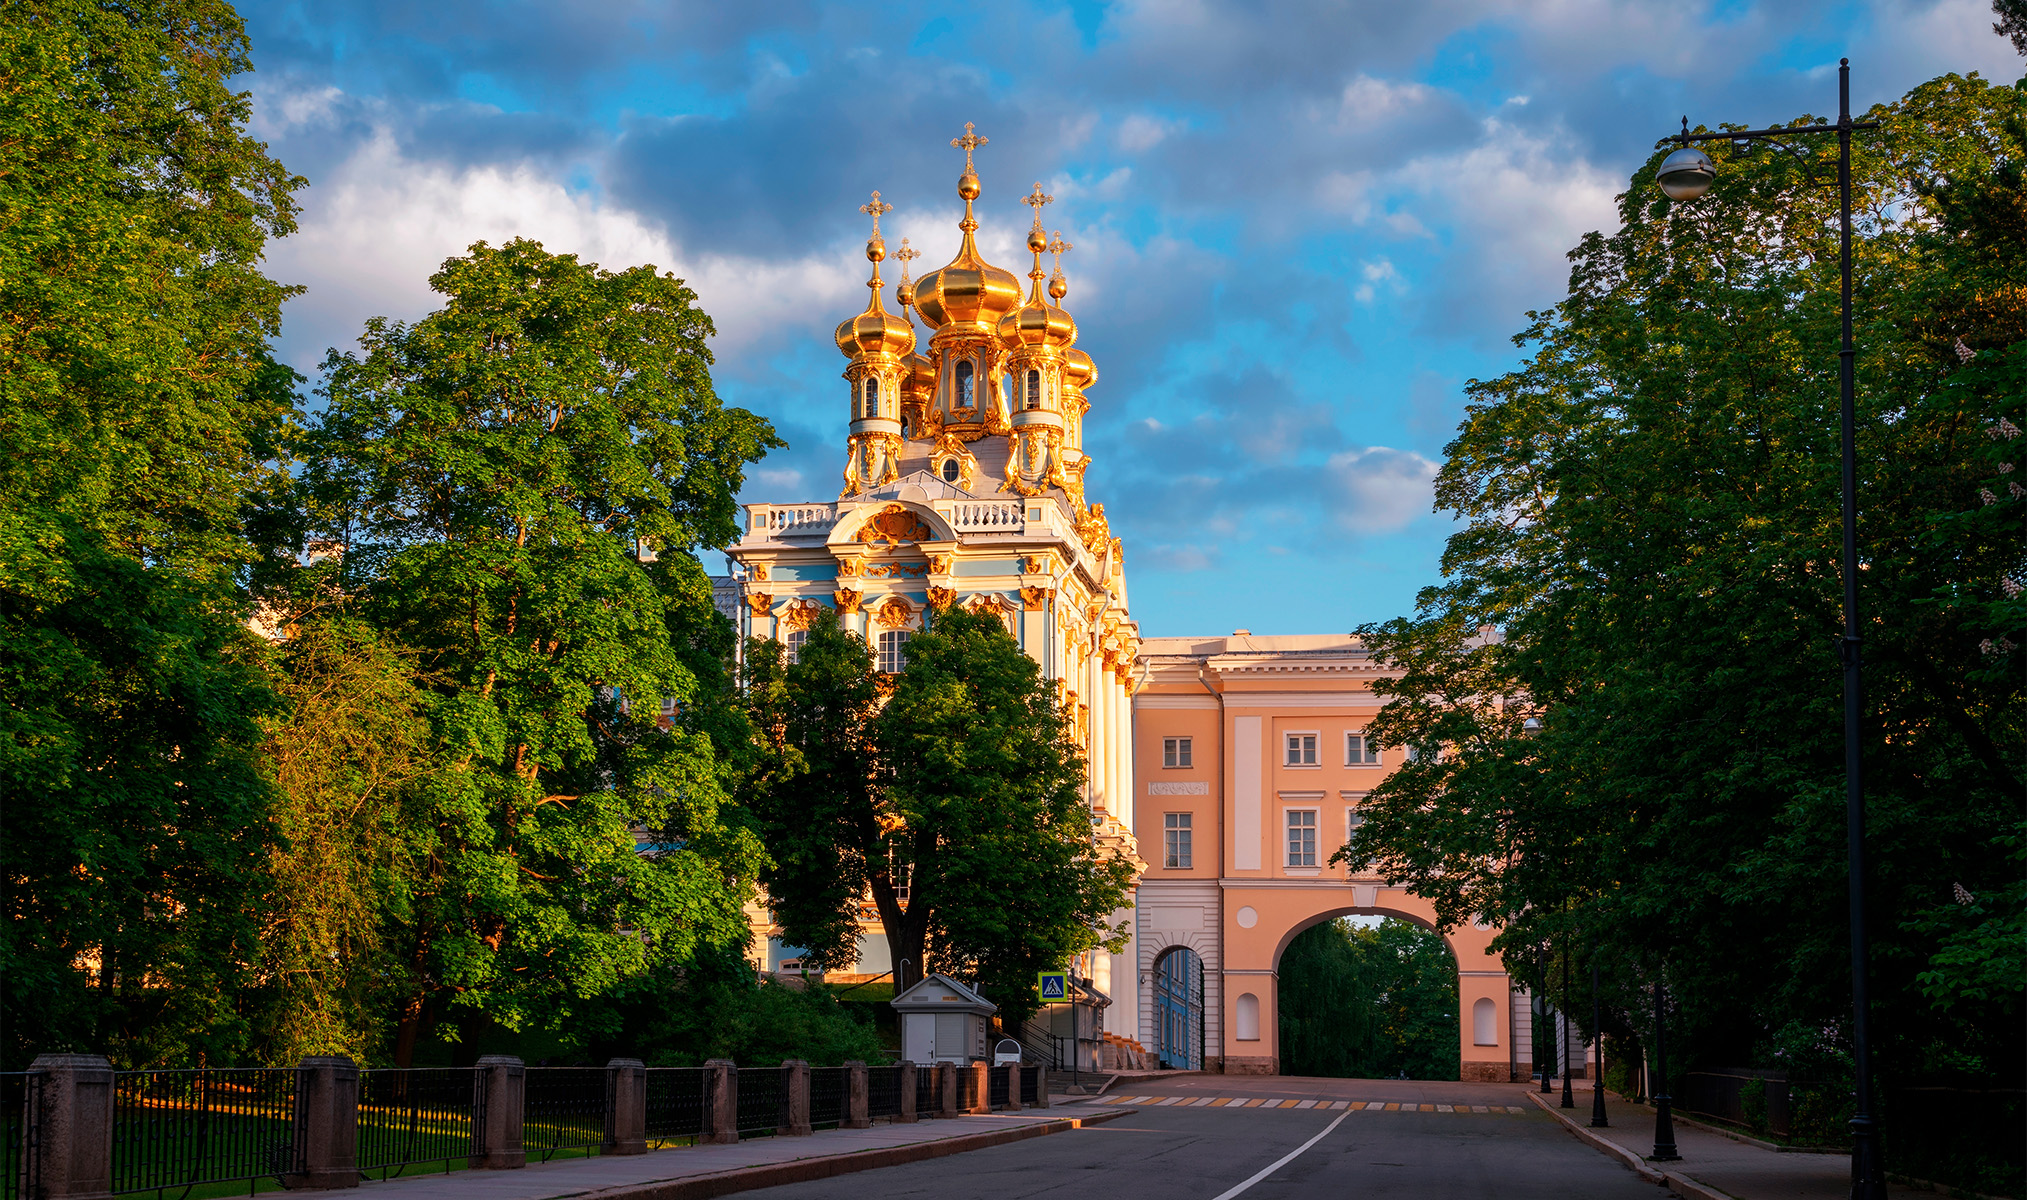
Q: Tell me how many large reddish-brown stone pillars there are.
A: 12